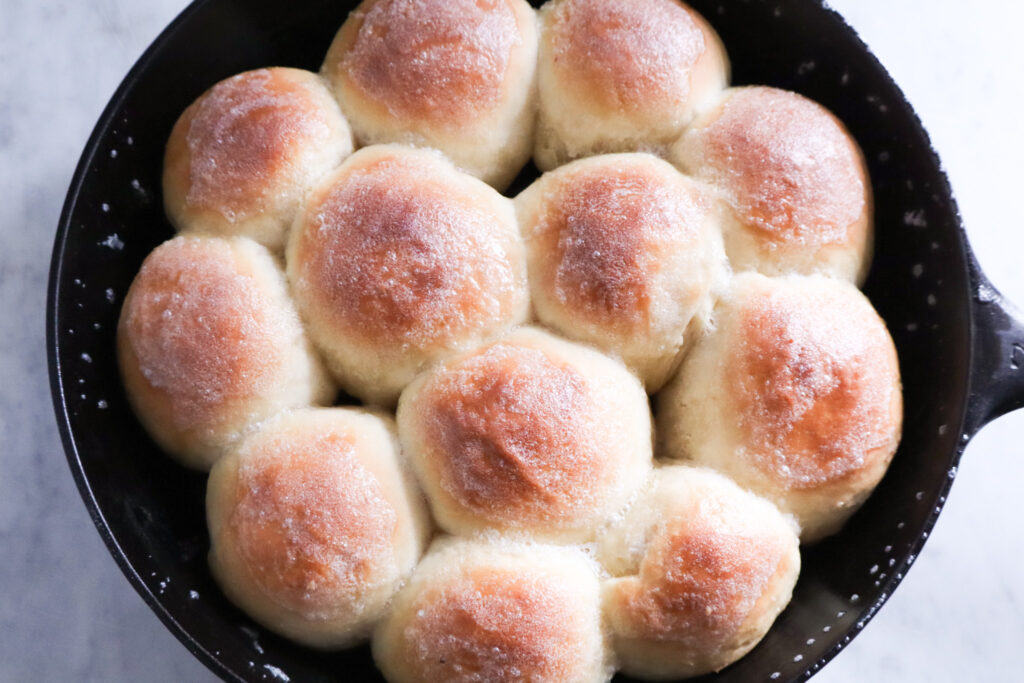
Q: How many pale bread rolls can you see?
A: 12